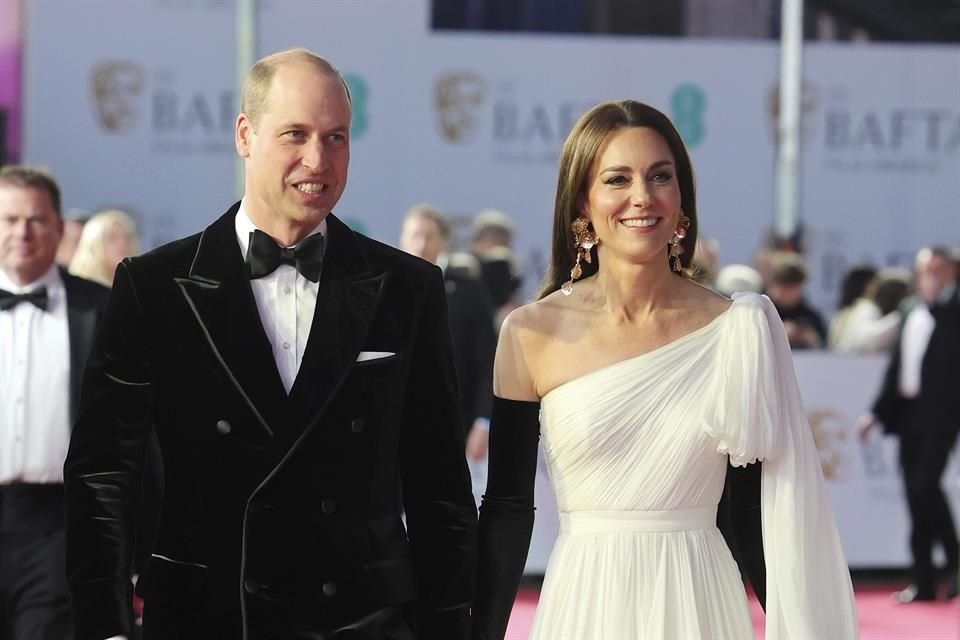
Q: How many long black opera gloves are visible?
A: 2